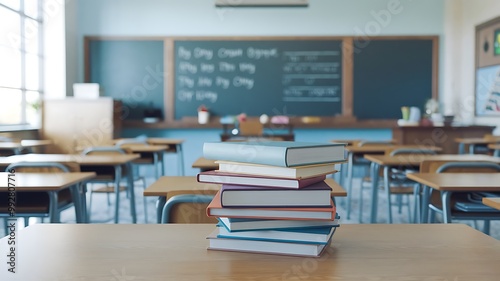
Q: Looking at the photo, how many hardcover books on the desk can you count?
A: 8